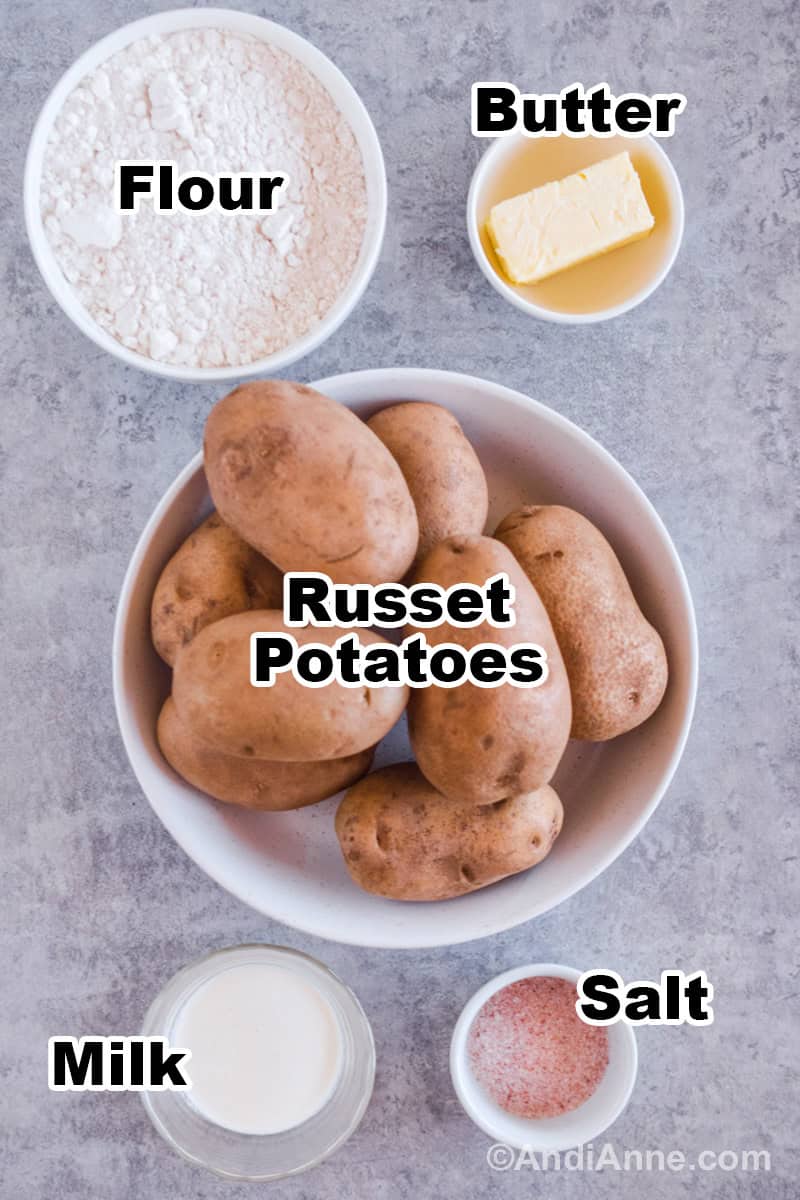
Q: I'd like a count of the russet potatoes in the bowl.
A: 8